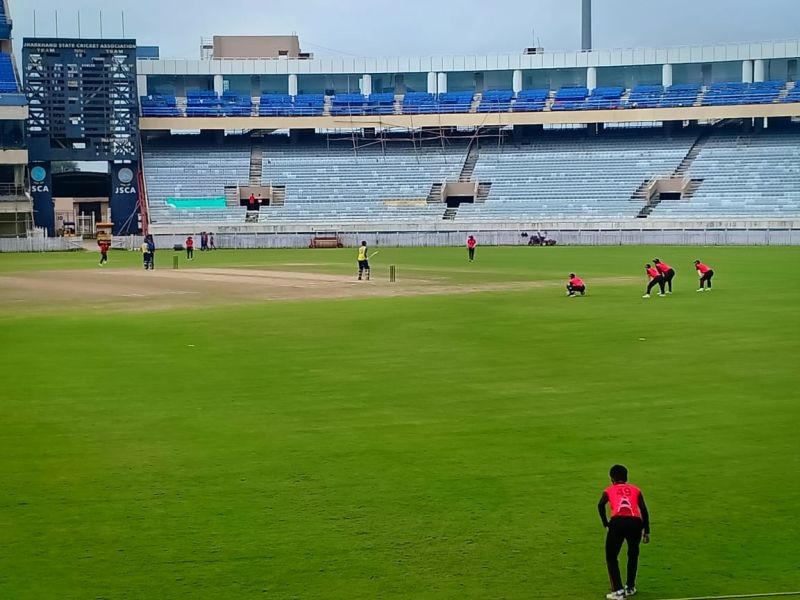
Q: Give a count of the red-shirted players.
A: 8